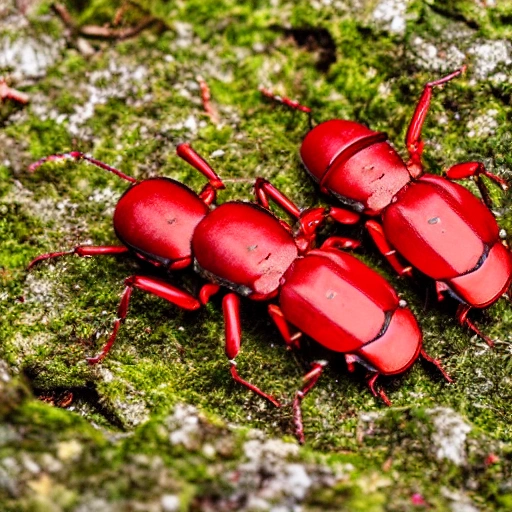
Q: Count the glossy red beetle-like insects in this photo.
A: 2